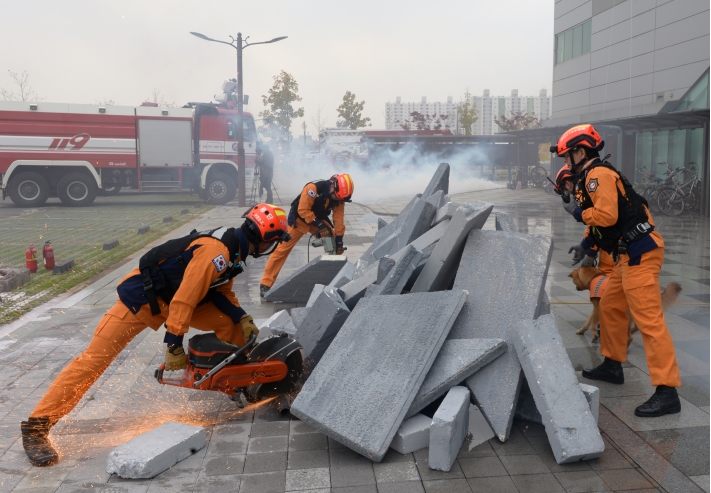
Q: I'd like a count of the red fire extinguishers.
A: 2